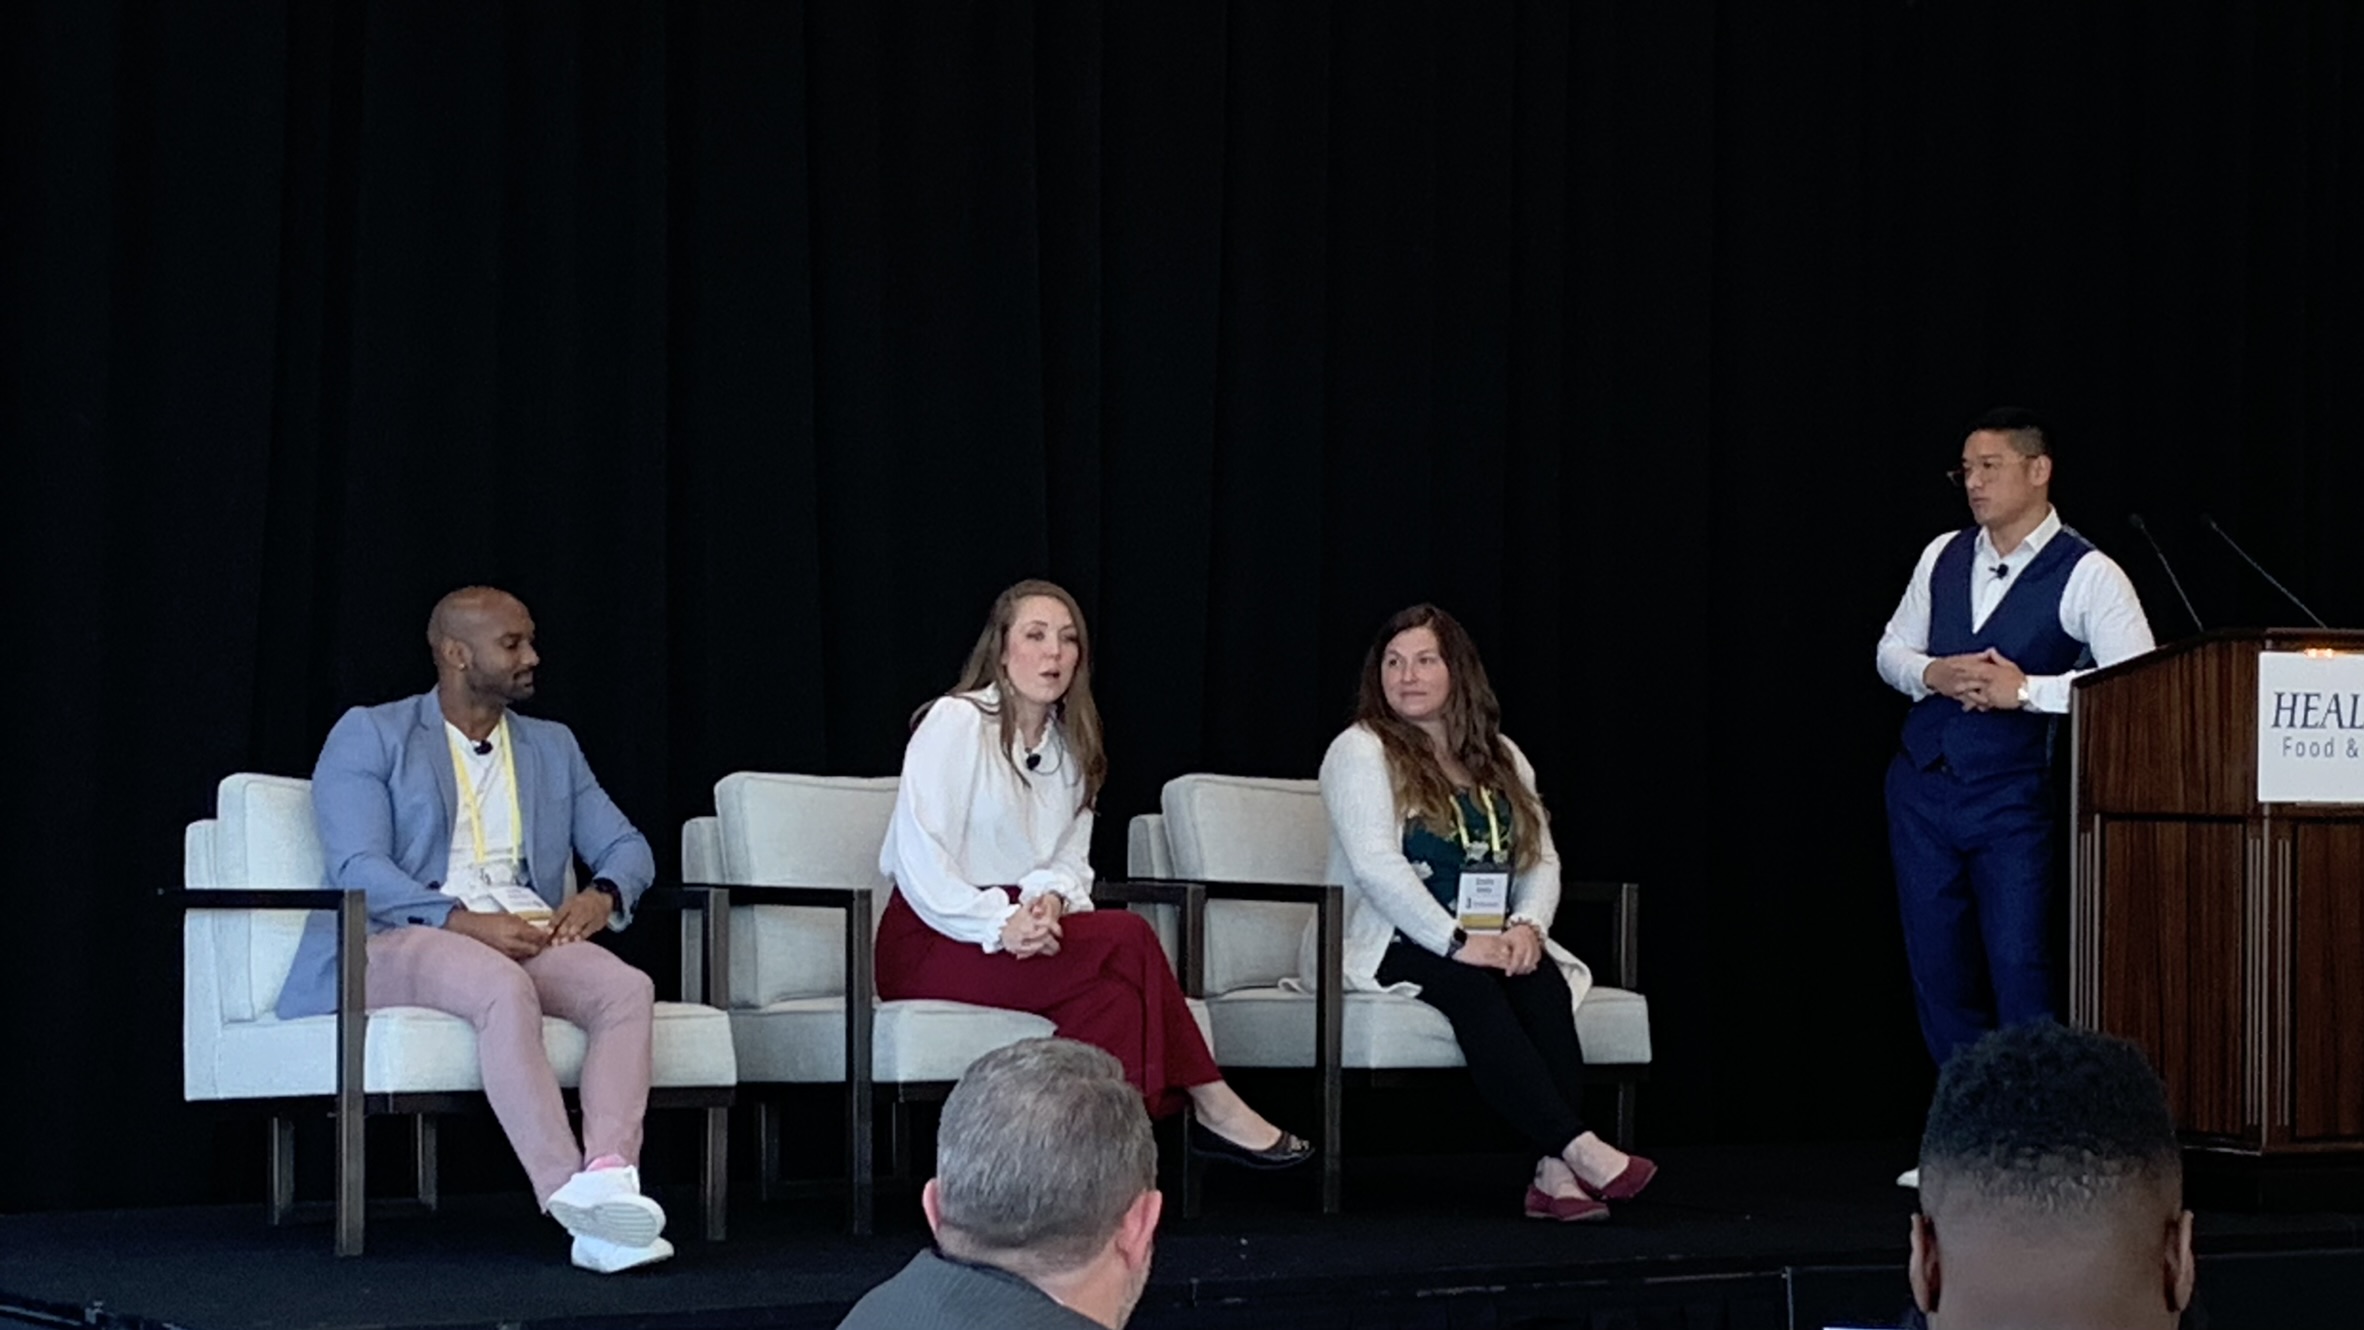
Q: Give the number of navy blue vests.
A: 1